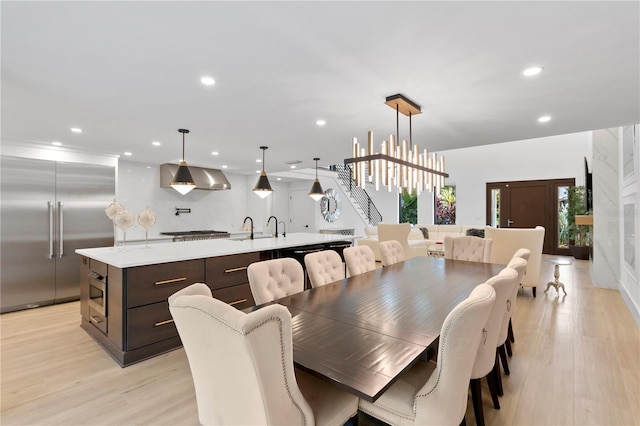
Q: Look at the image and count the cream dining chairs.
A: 10